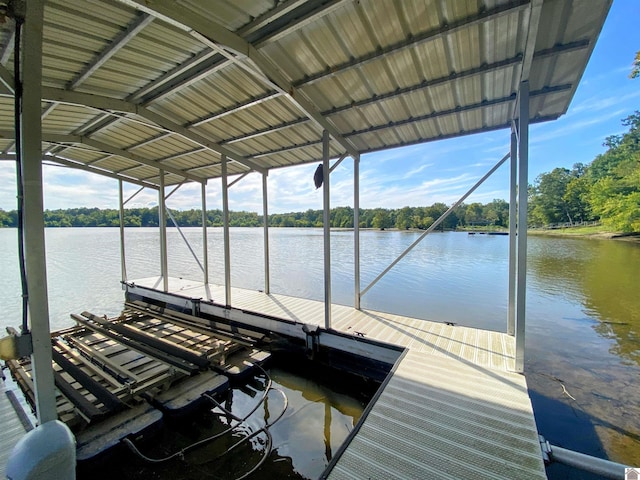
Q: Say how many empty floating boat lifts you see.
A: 1